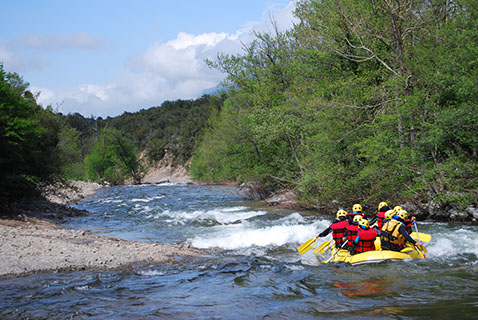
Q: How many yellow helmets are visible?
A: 8